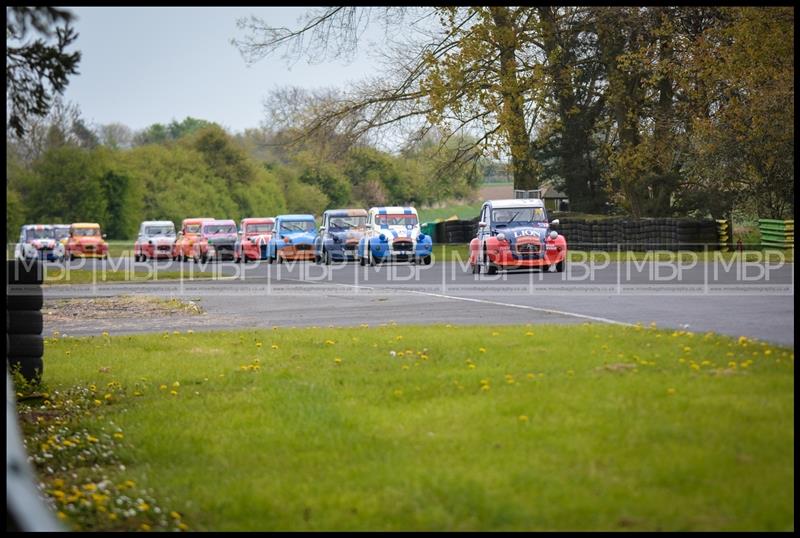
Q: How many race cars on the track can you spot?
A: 11